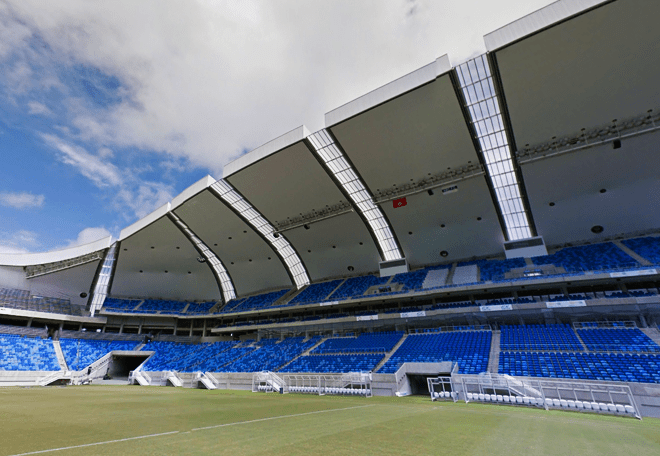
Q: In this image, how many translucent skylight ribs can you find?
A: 5